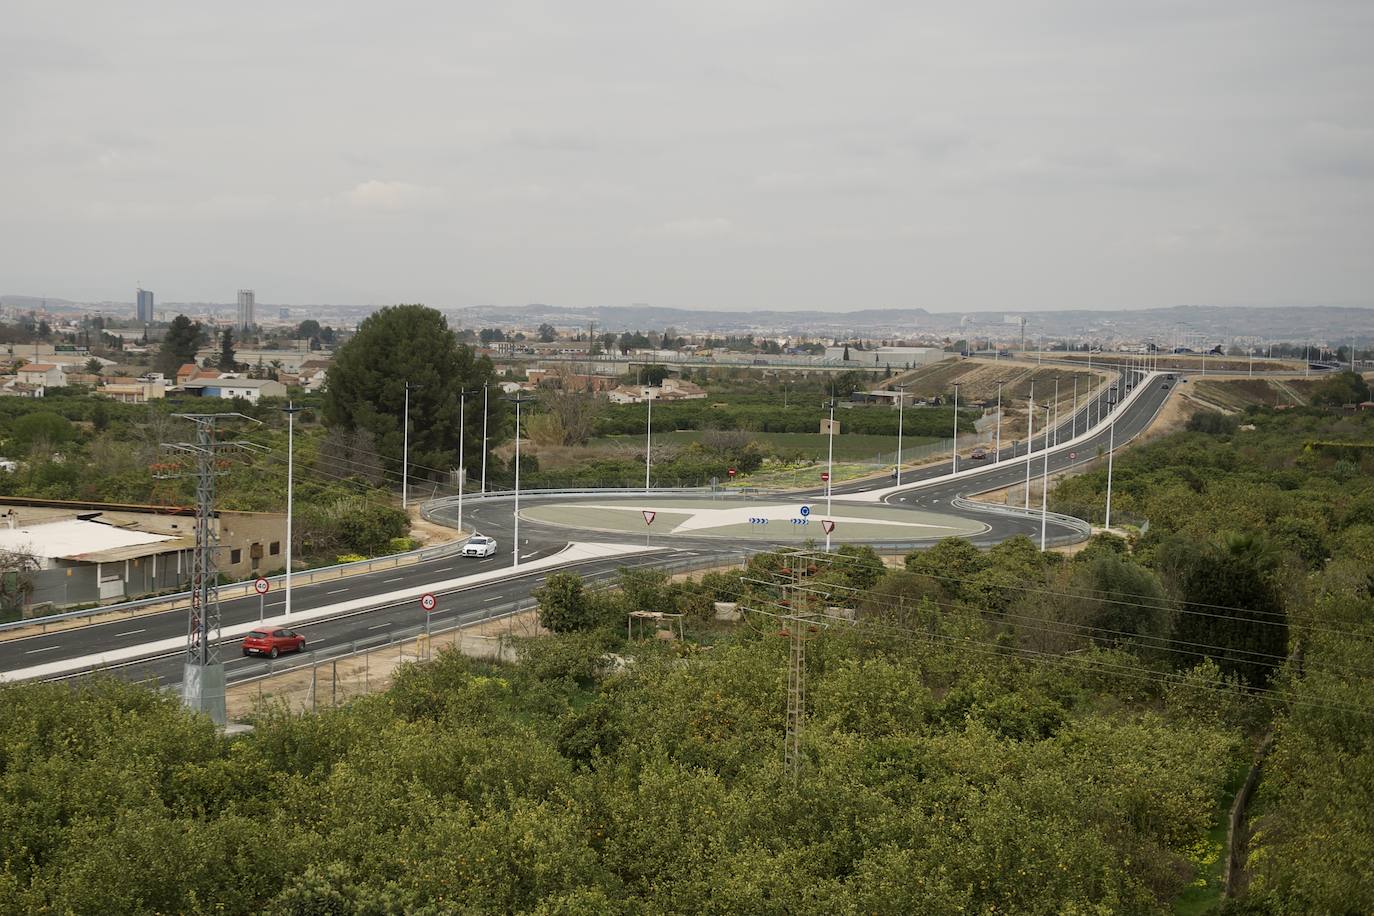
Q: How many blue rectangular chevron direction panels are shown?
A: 2